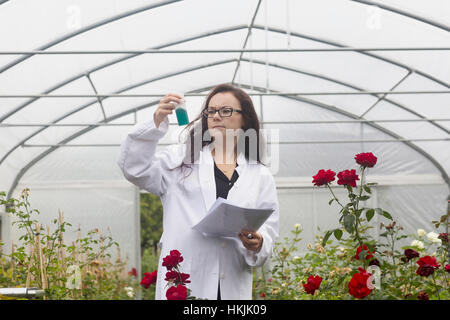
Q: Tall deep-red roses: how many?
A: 3